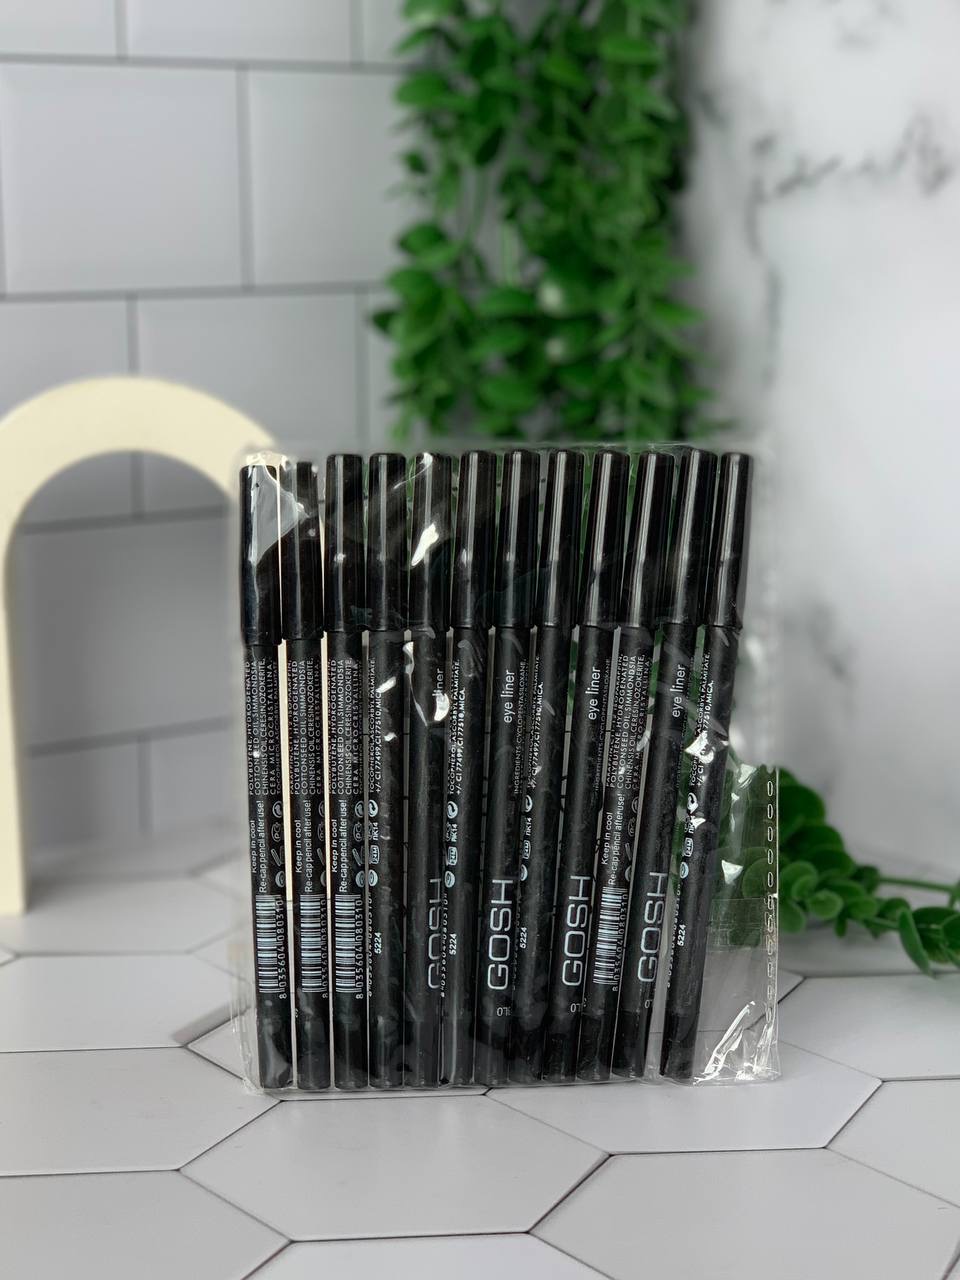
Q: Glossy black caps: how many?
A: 12